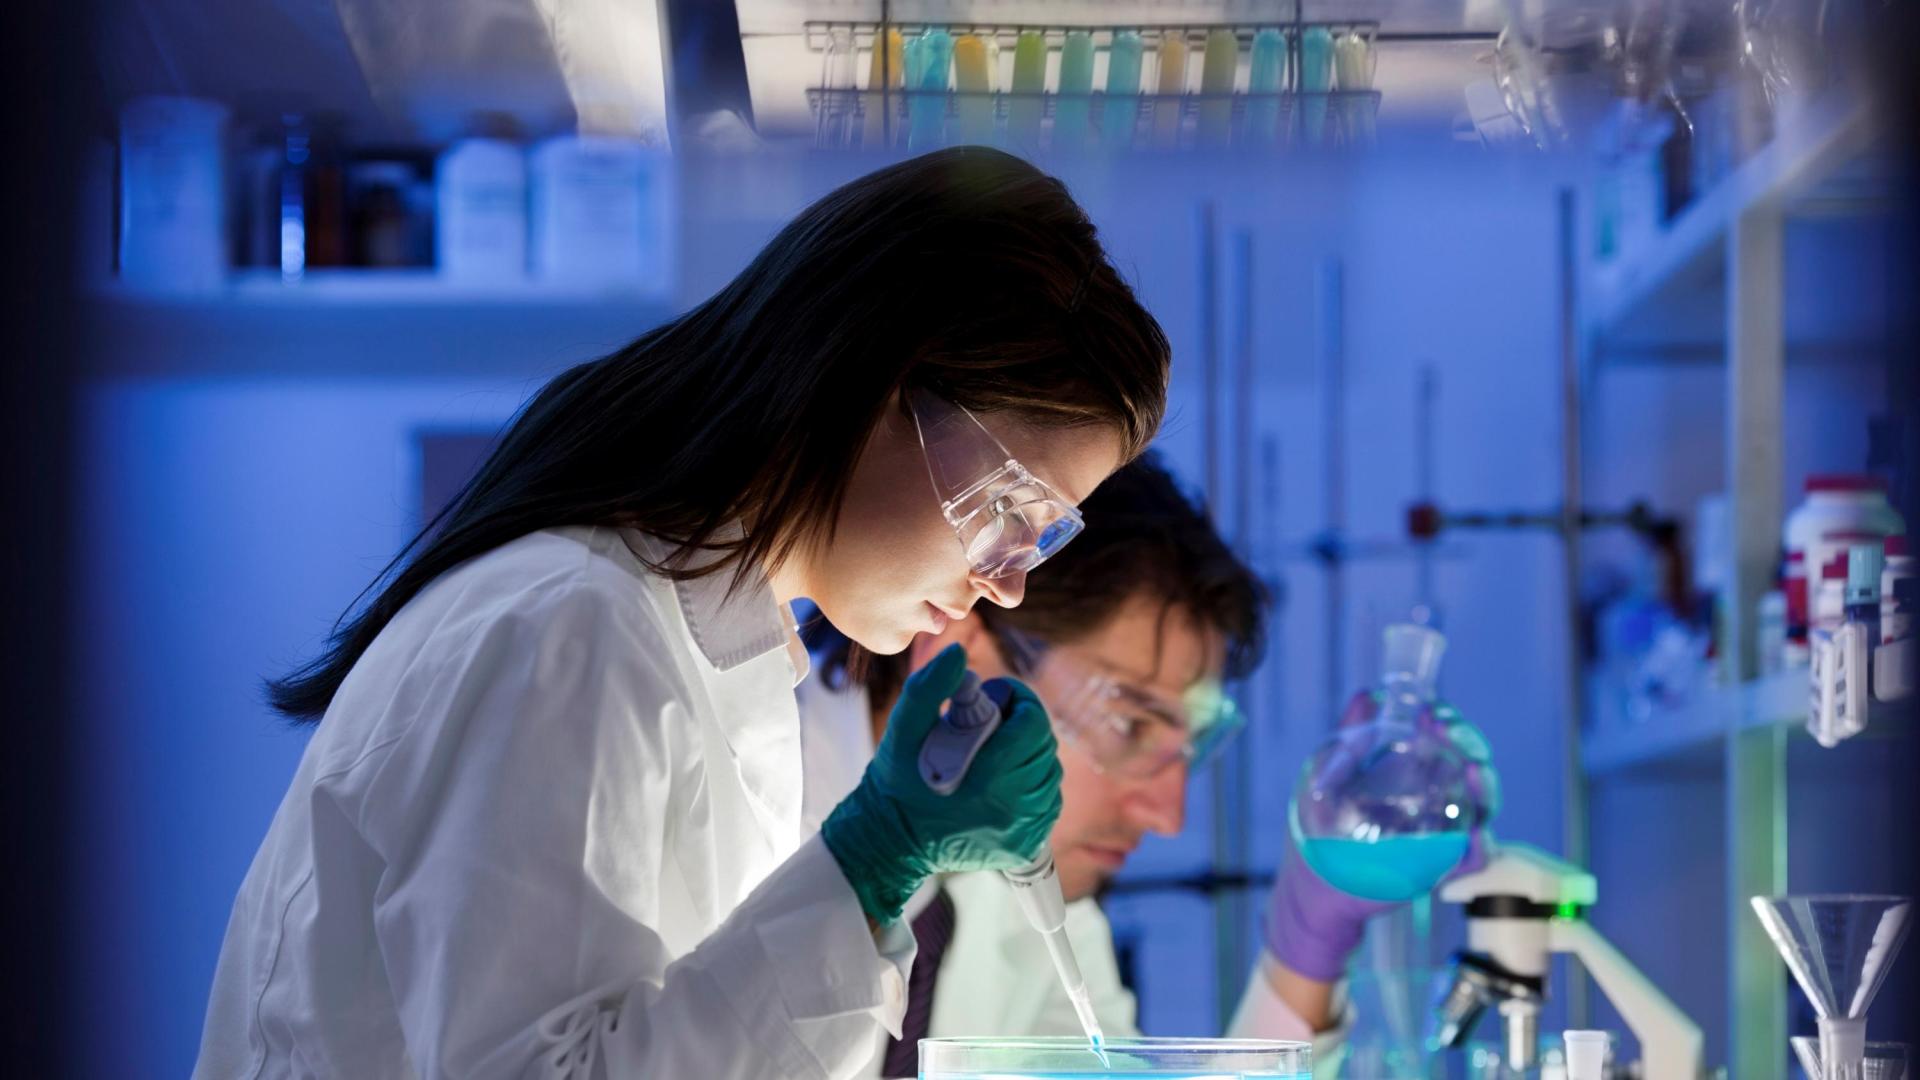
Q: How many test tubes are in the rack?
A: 12